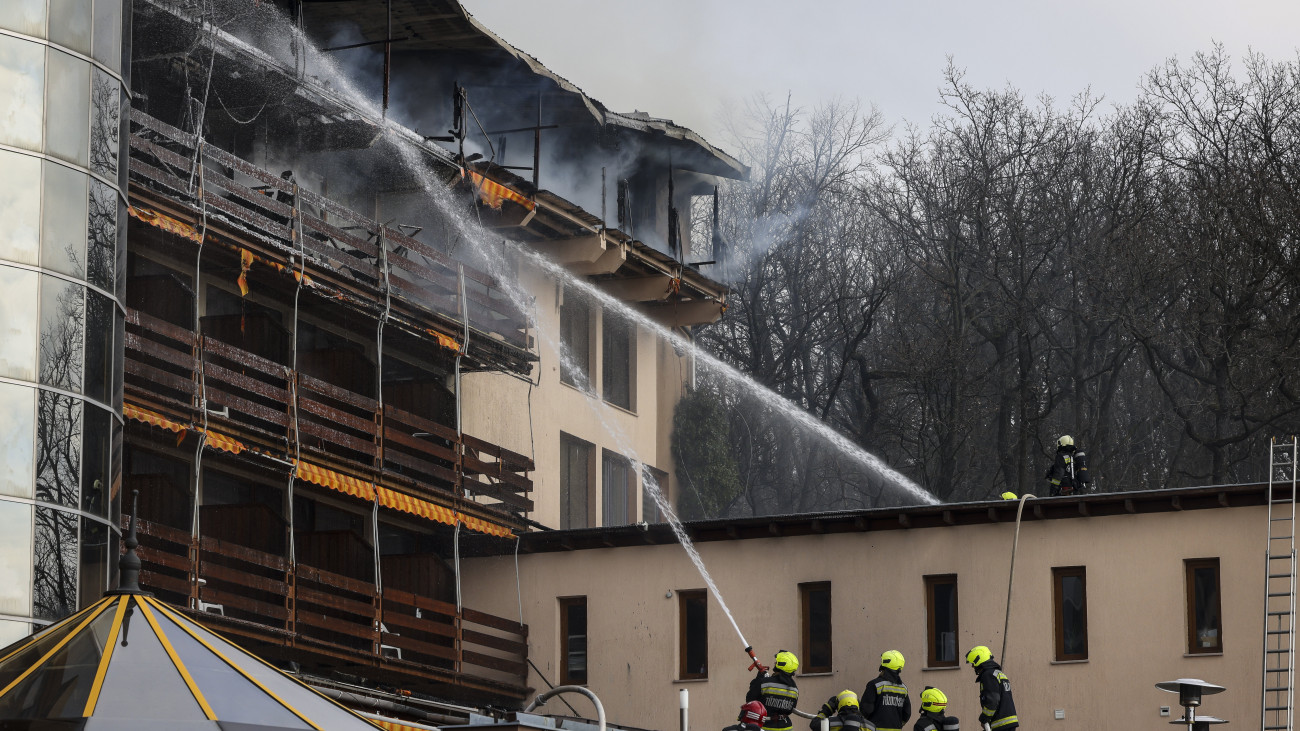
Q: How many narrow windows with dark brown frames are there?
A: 6